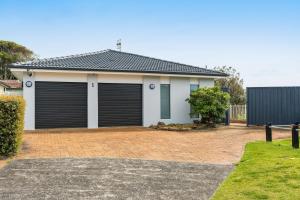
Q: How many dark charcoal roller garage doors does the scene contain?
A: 2